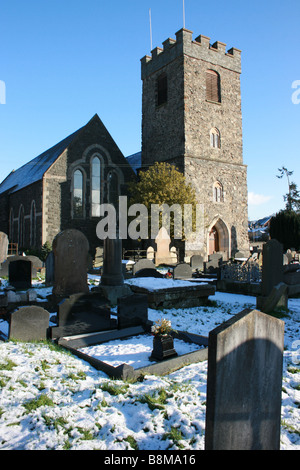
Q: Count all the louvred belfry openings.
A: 2